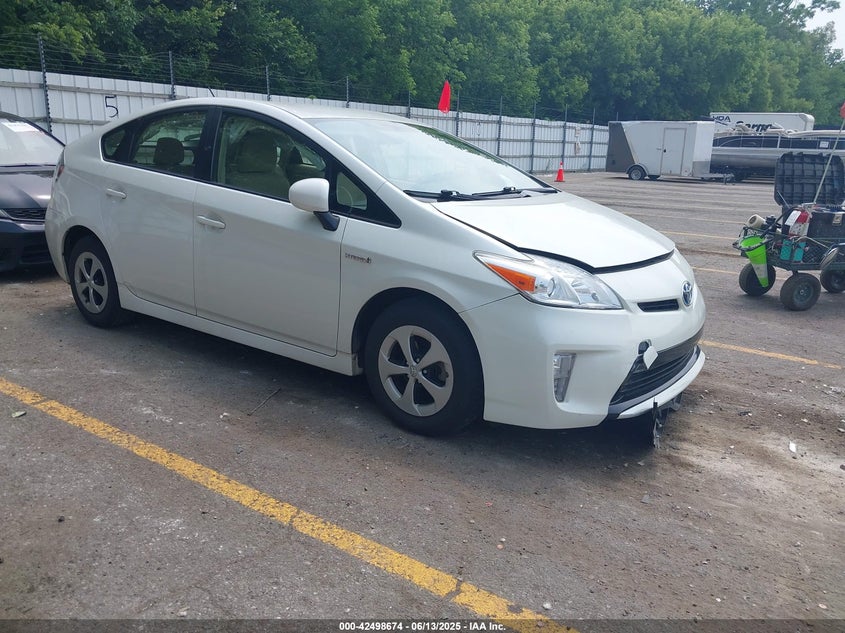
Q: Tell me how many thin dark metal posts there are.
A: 11